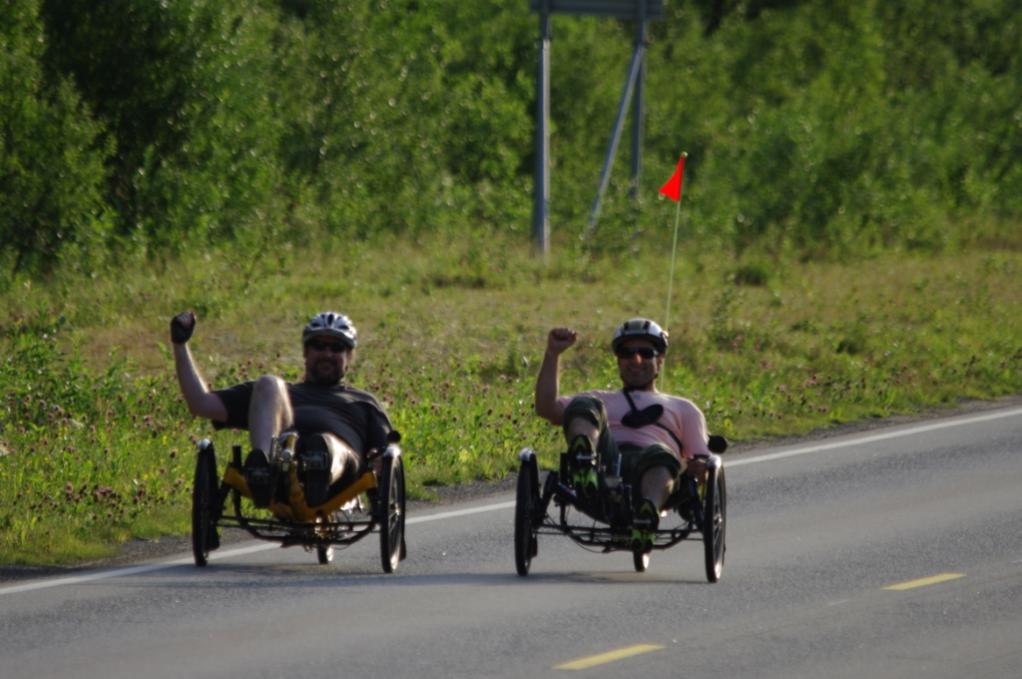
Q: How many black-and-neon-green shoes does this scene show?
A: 2